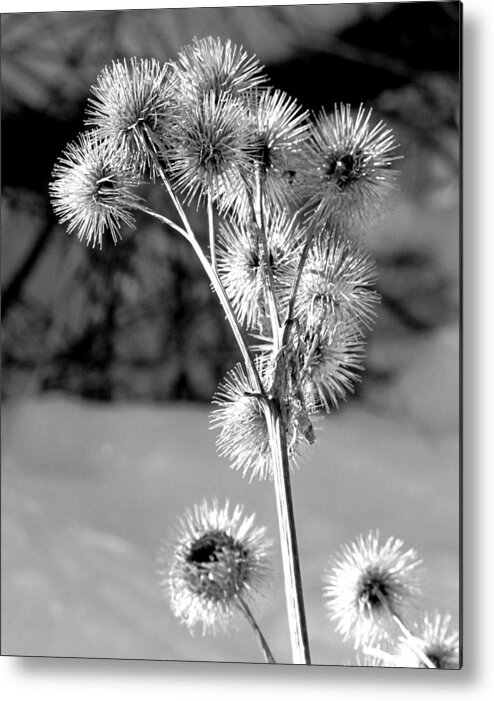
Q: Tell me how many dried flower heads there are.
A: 13